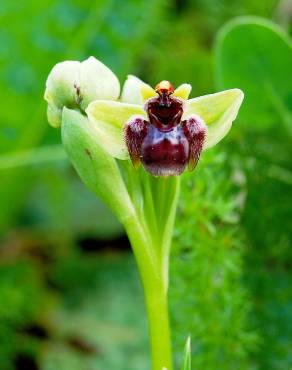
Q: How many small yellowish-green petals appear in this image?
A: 2